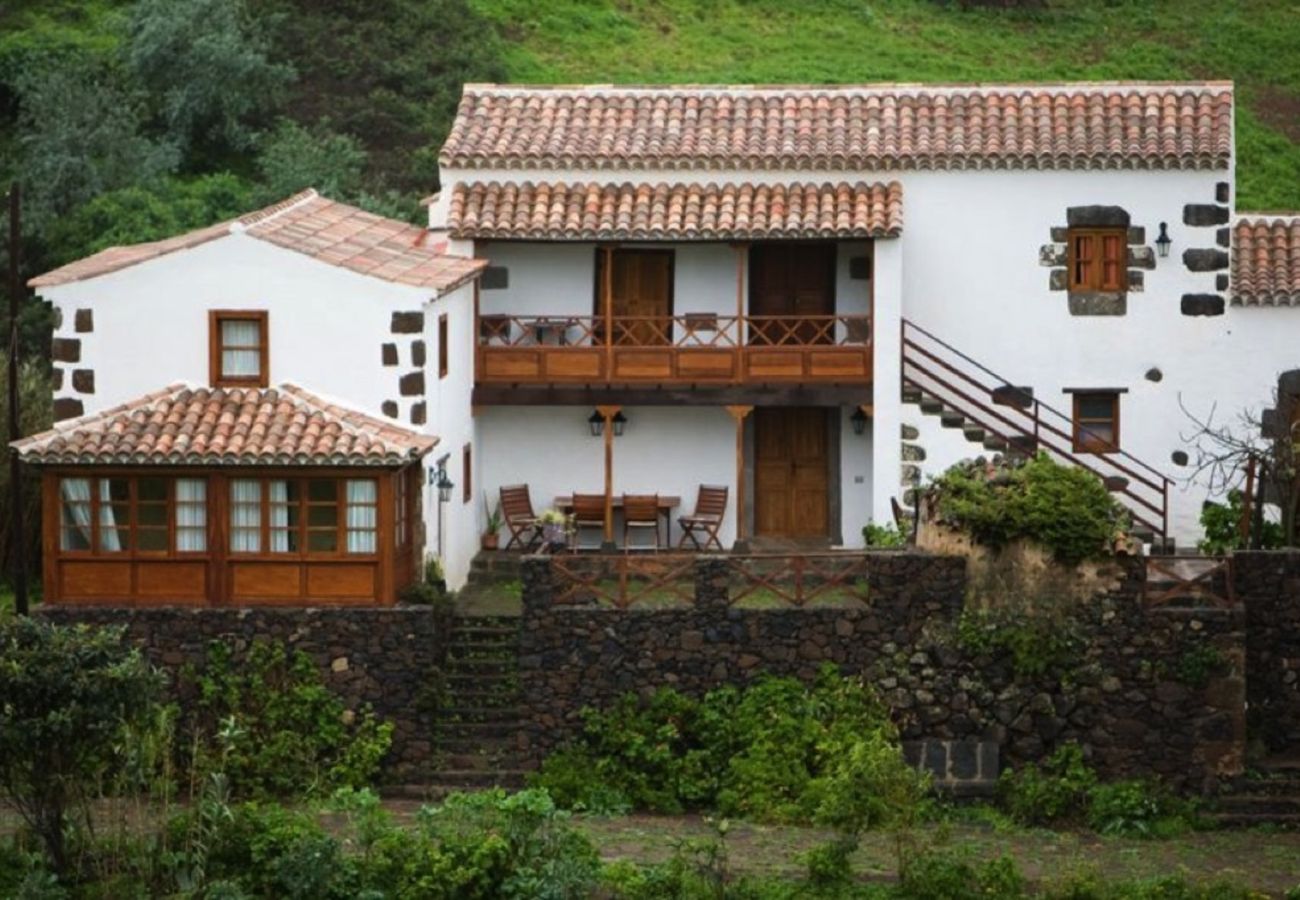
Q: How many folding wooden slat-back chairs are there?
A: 4